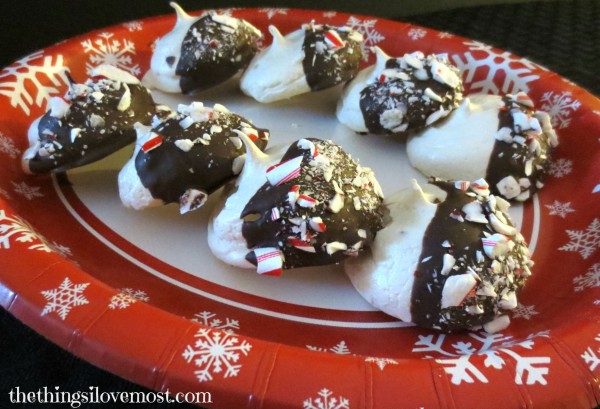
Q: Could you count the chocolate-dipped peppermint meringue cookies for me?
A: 8